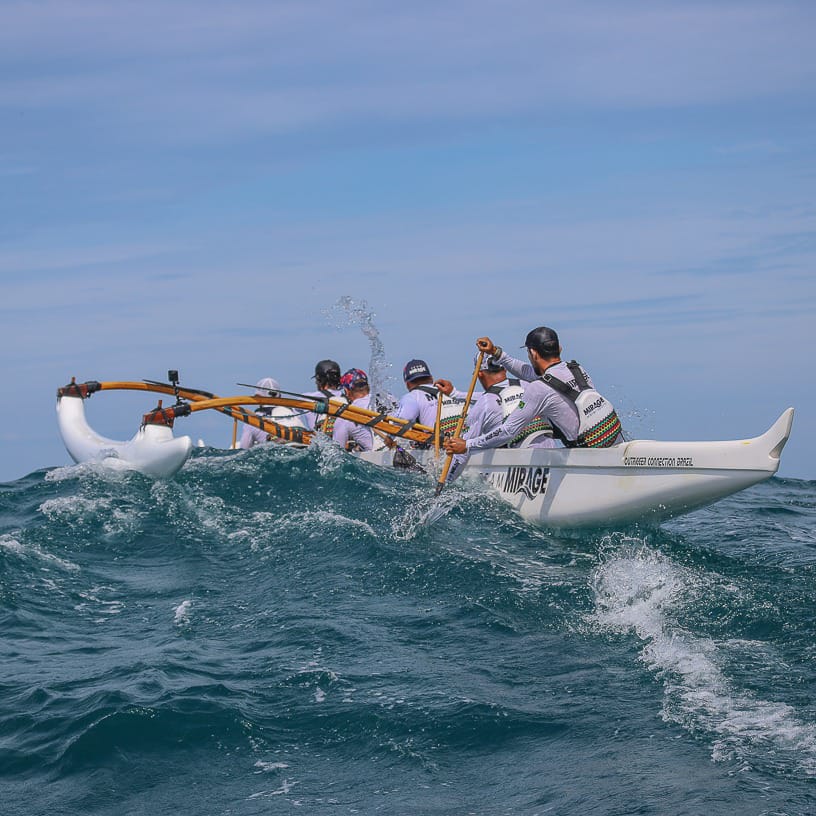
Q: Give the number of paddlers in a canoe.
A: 6